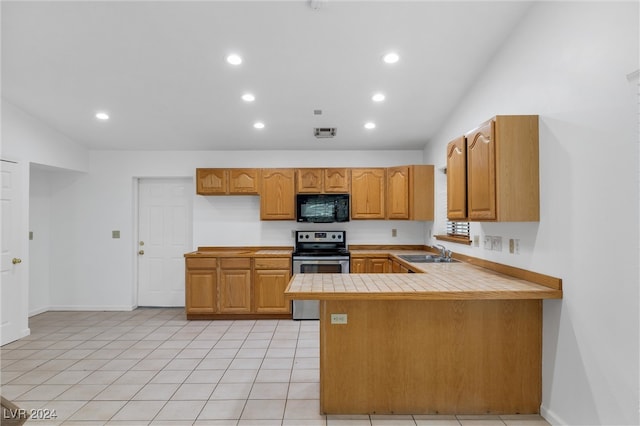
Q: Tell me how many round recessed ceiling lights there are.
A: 7